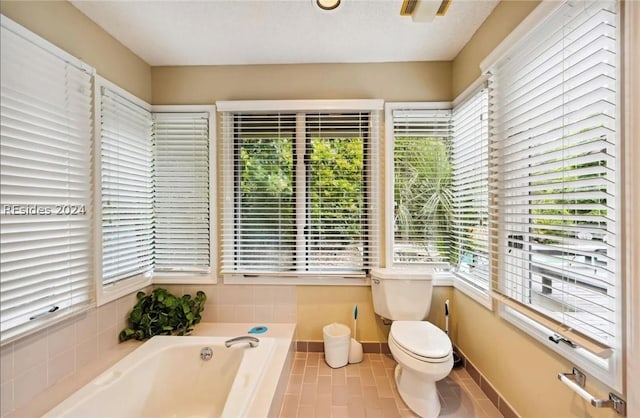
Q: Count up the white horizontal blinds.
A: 7